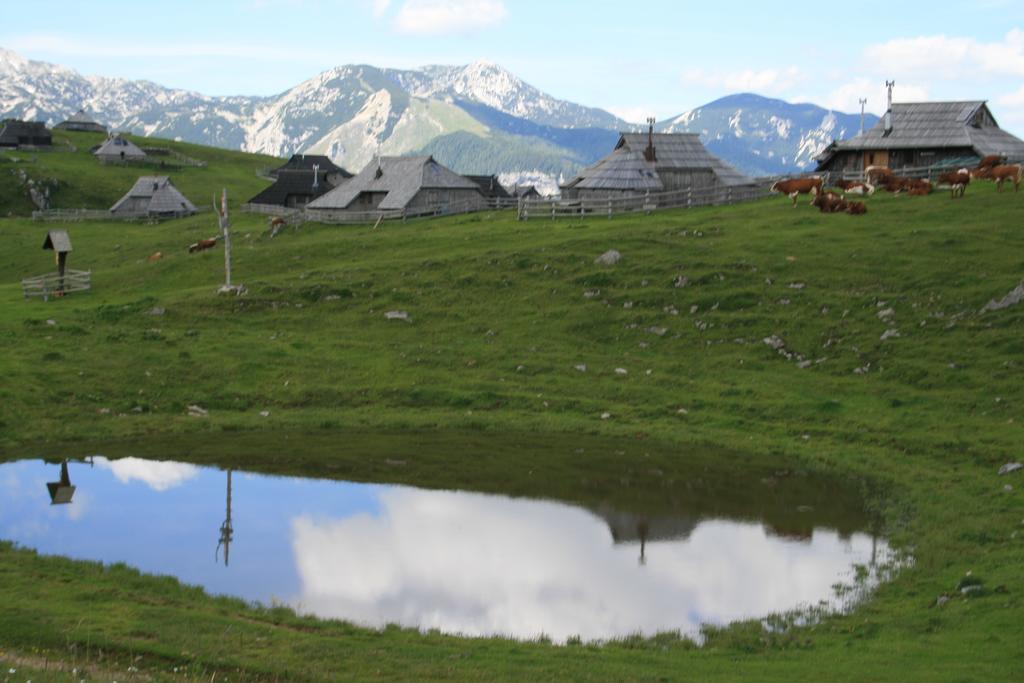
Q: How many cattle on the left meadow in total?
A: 3